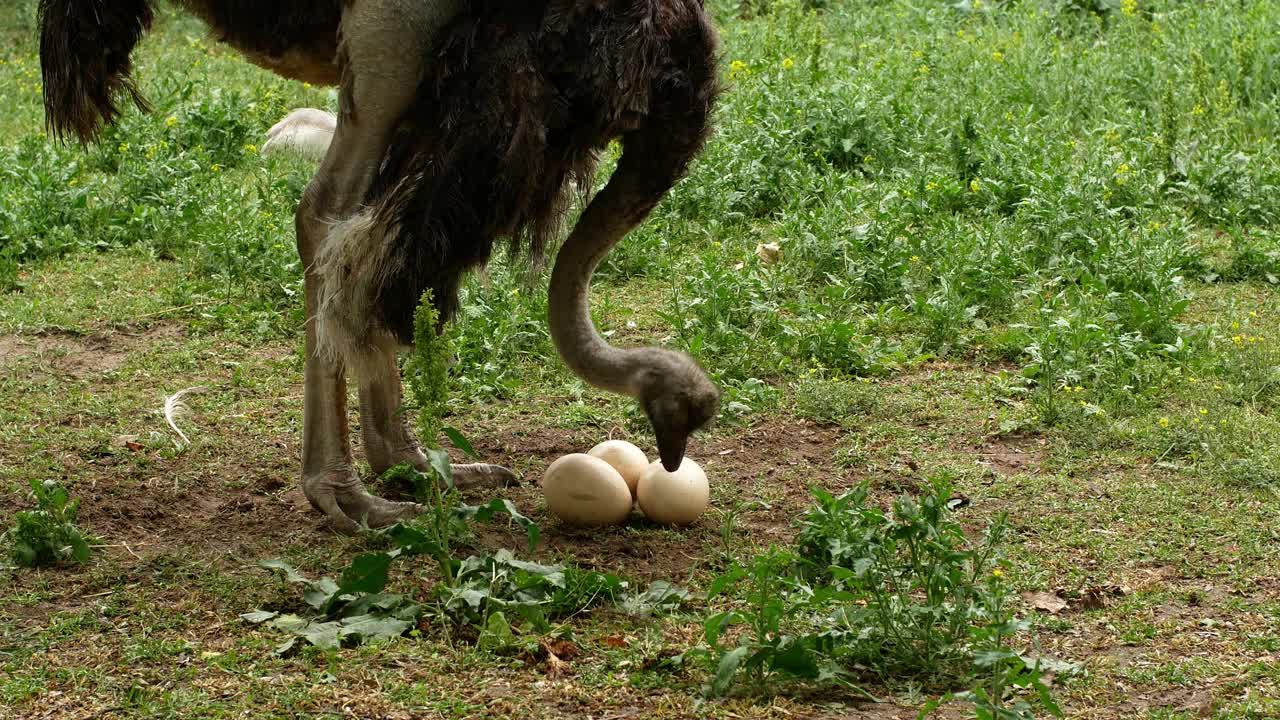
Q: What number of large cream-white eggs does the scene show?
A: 3